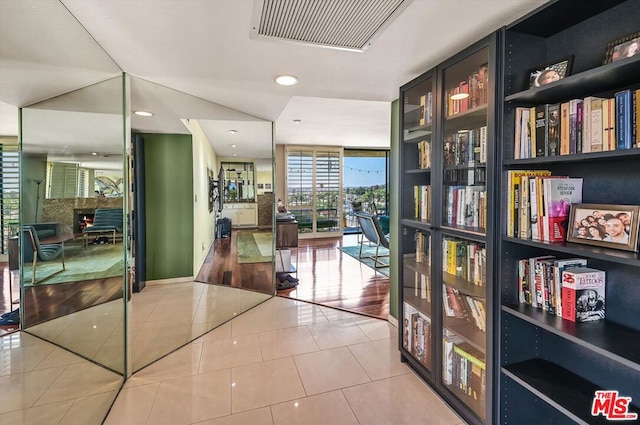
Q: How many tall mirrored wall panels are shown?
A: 2